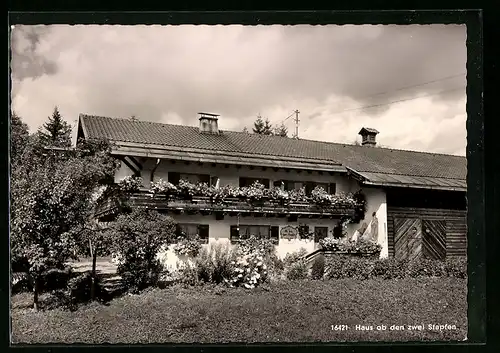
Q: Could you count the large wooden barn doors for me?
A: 2